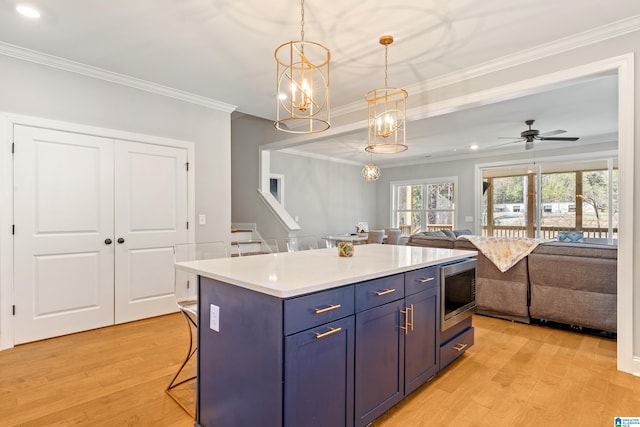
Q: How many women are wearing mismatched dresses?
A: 0